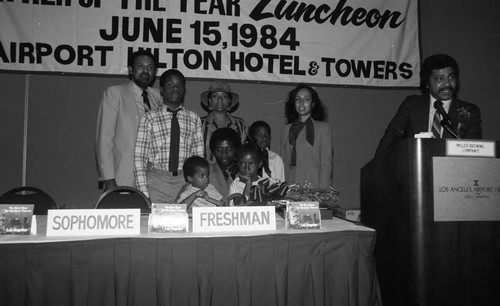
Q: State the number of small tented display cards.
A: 3